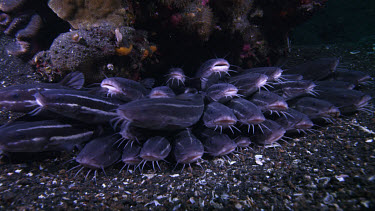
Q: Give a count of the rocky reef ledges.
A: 1